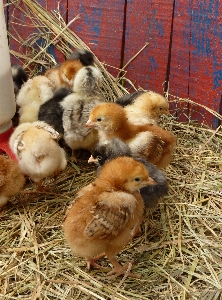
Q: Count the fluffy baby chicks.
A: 13